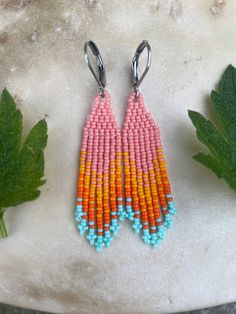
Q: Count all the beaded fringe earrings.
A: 2